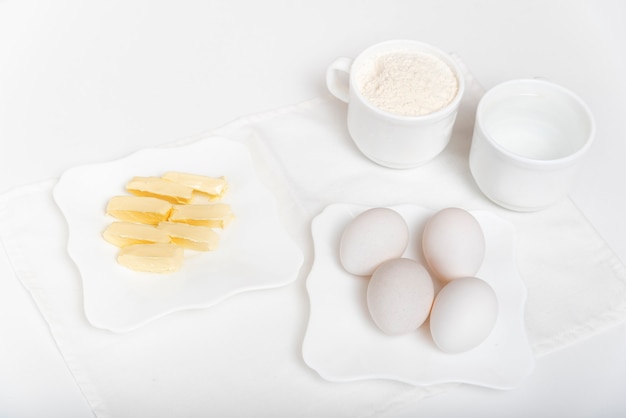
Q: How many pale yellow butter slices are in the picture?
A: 7